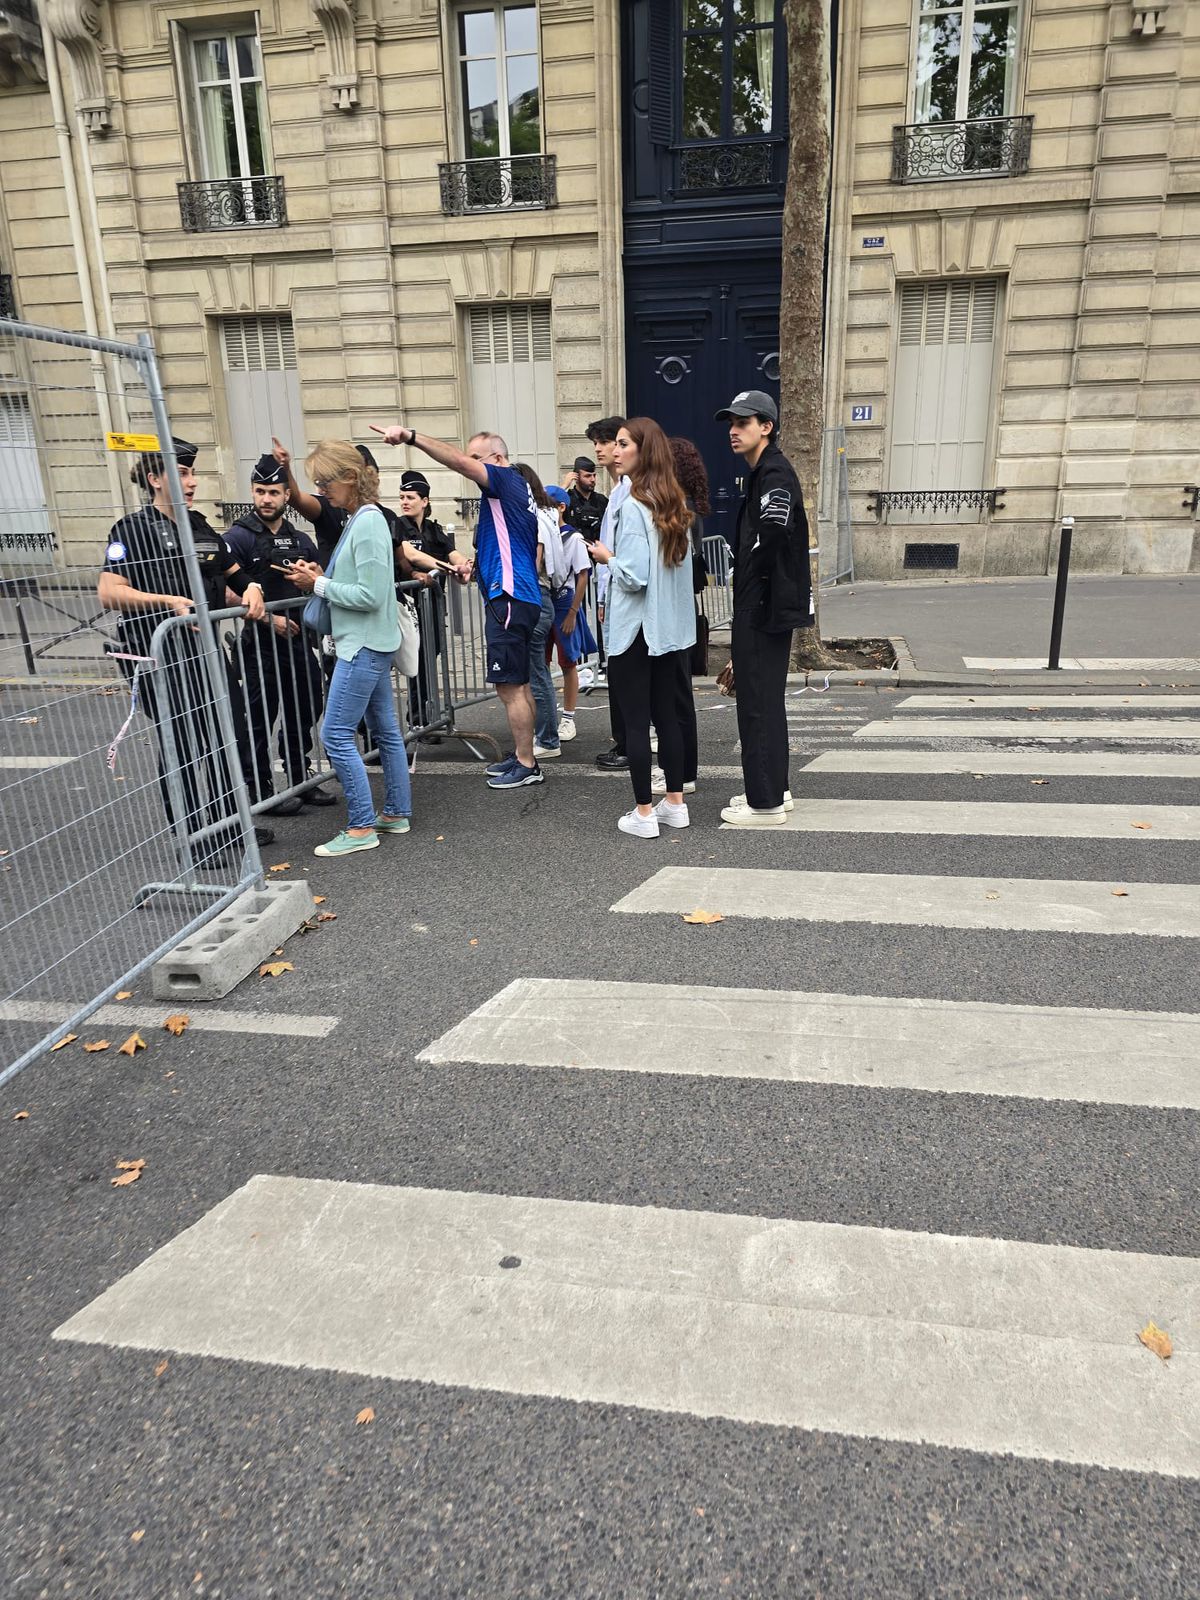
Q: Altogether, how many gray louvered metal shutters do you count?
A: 4